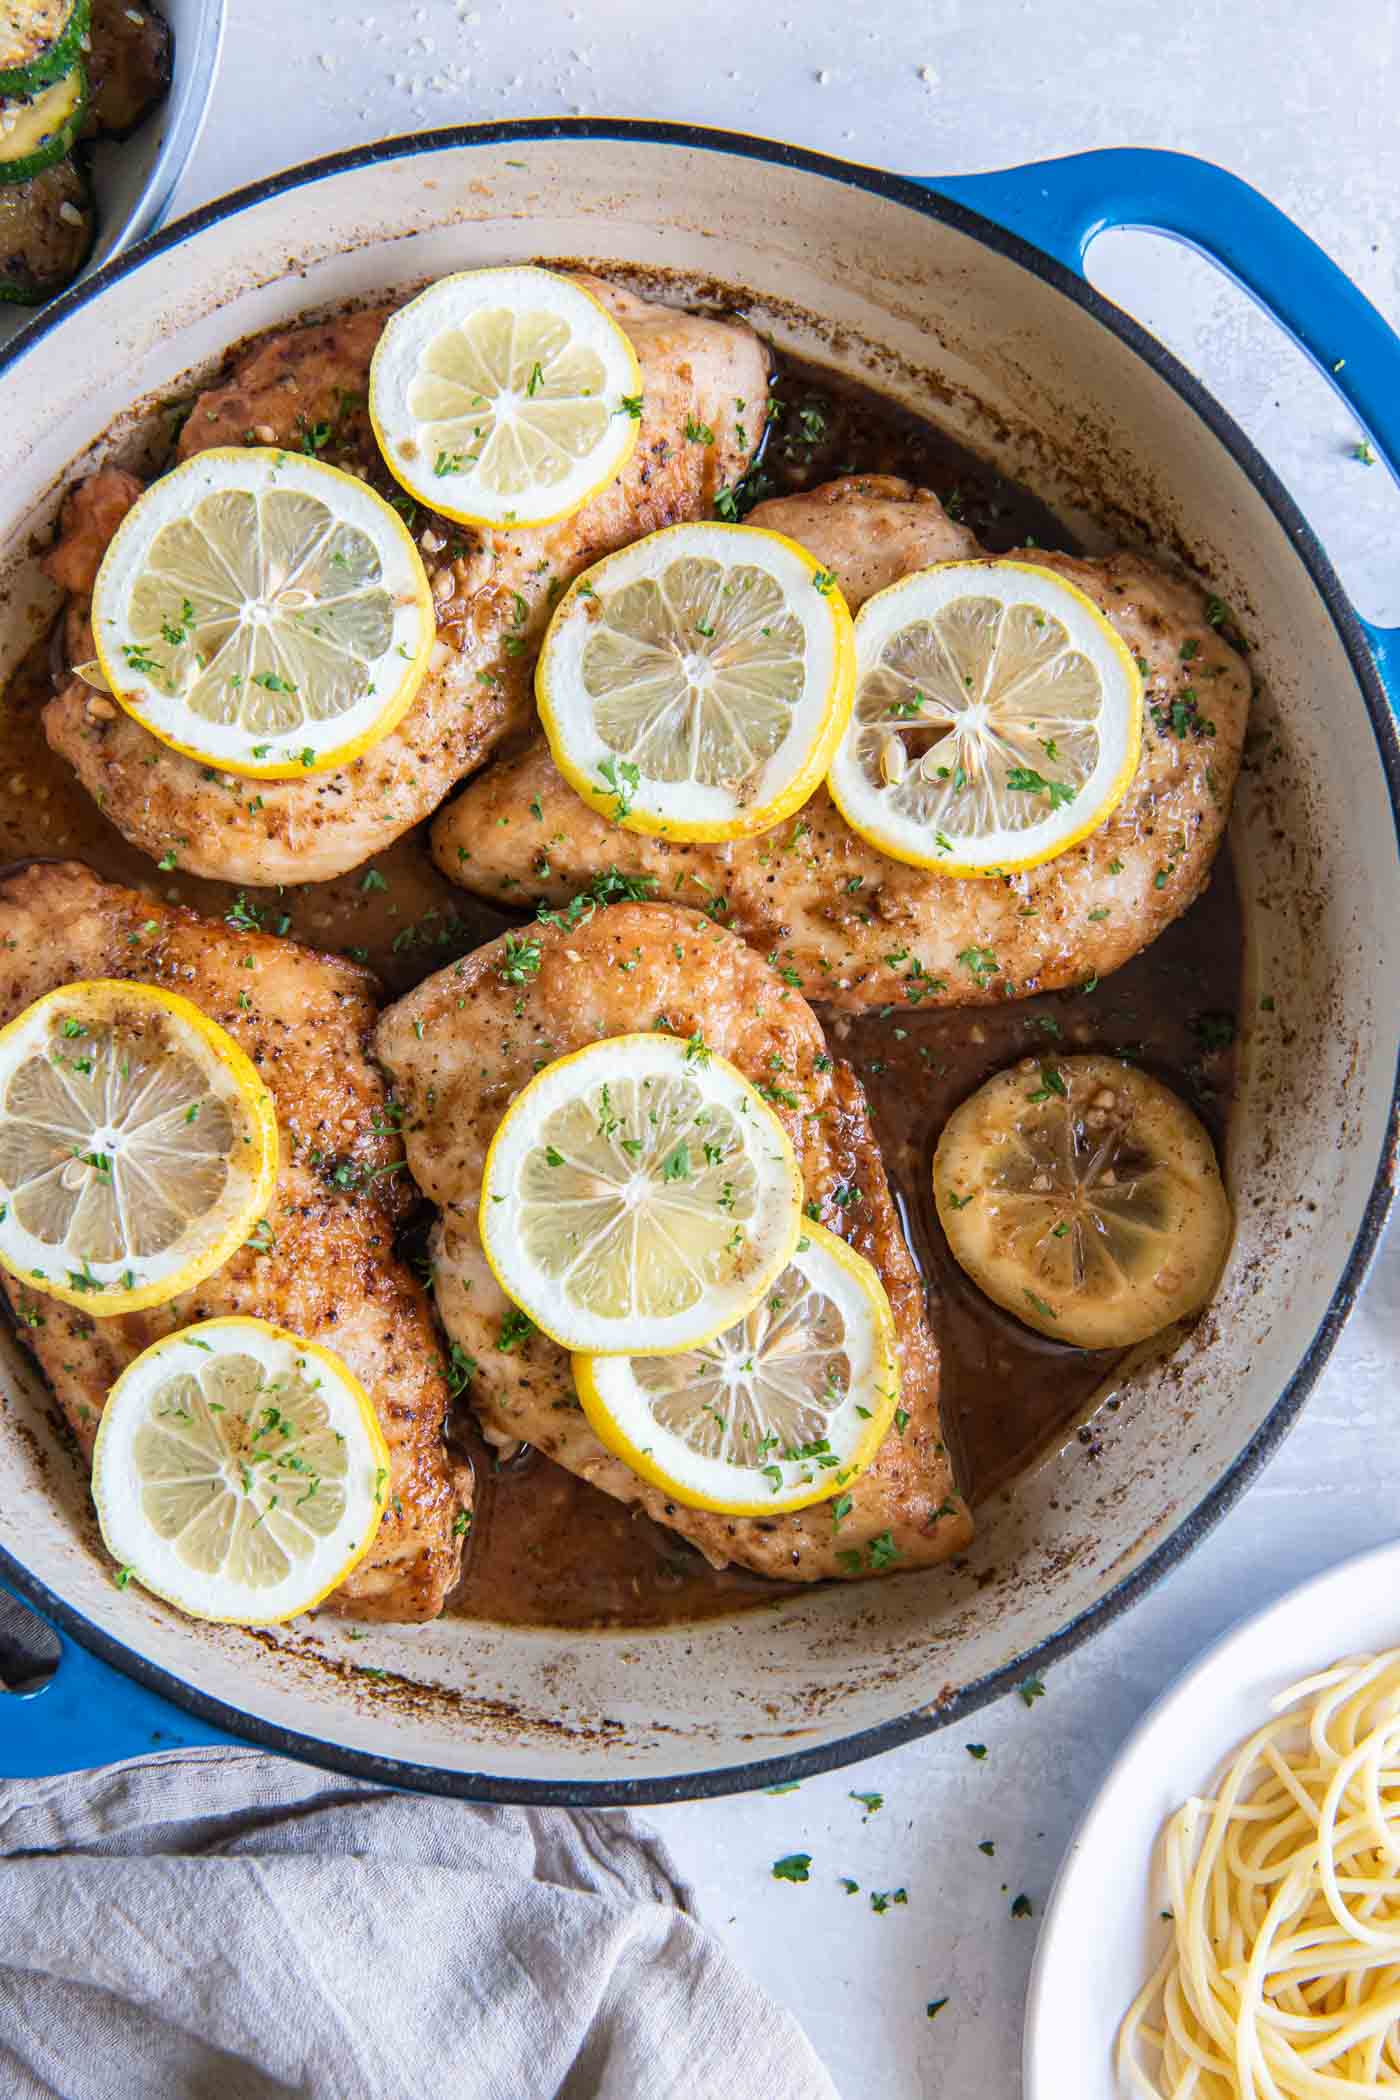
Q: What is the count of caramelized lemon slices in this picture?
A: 1